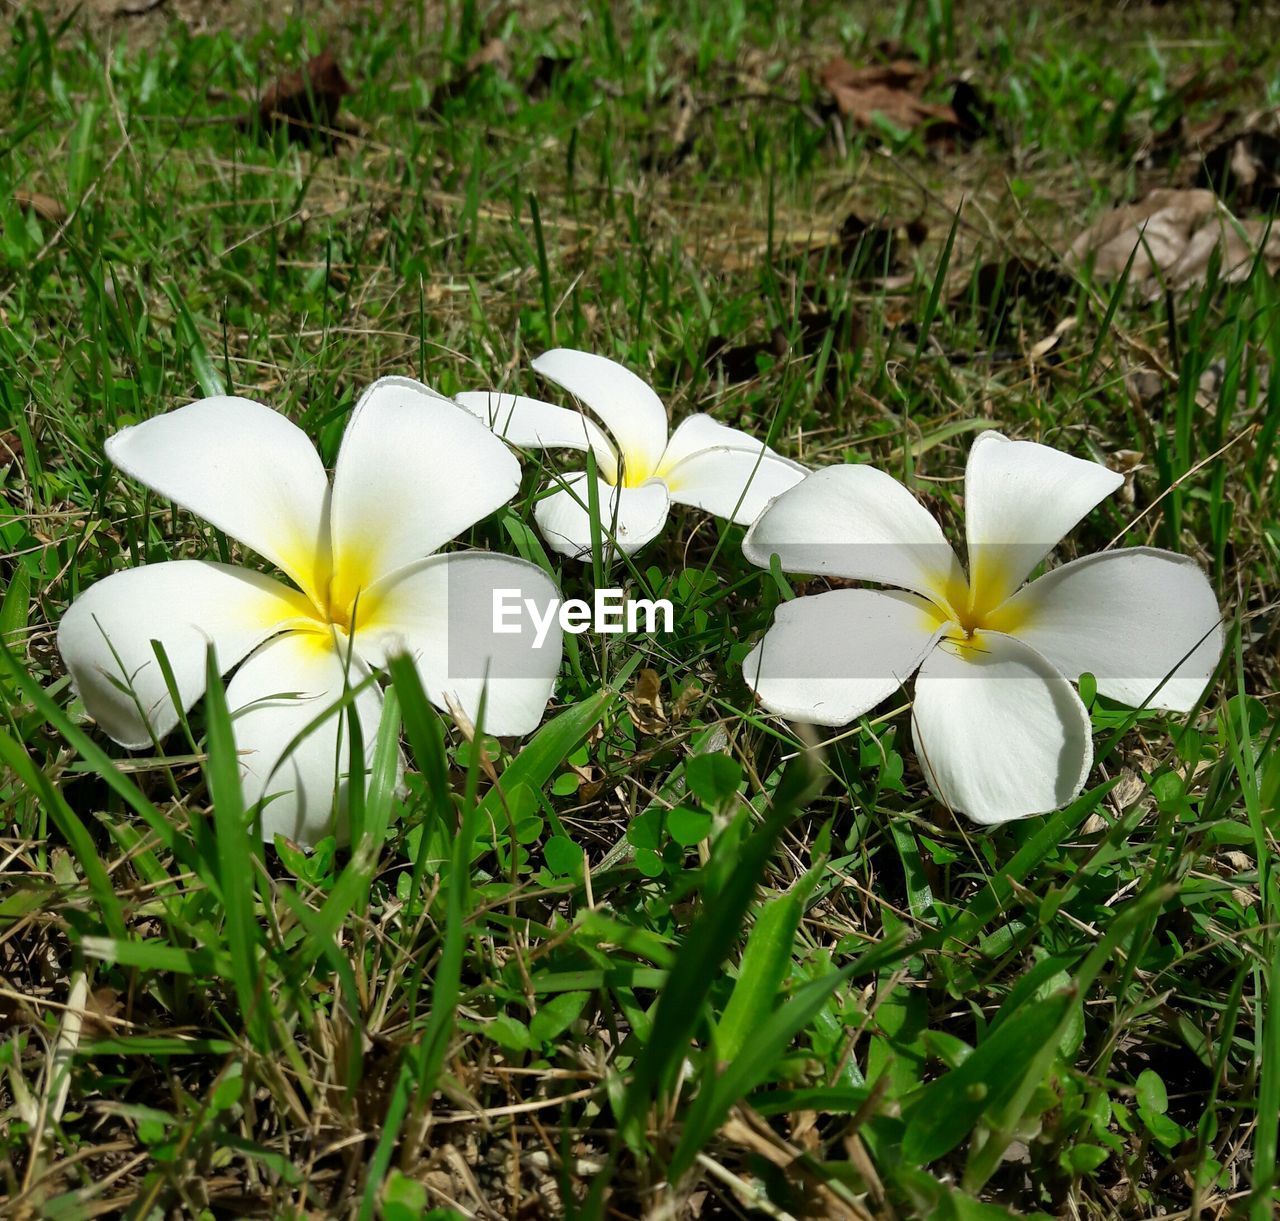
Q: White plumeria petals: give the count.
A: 15